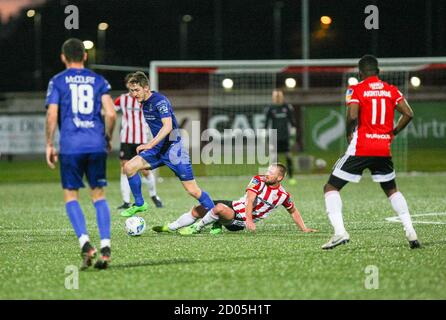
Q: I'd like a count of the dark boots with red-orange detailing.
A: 2